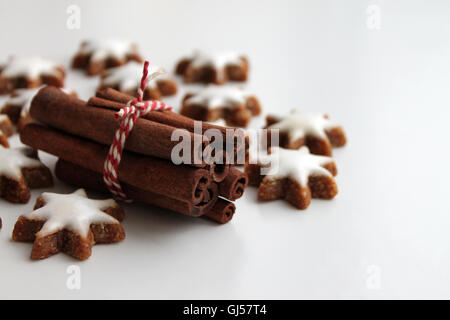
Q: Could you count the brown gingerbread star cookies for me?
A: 11